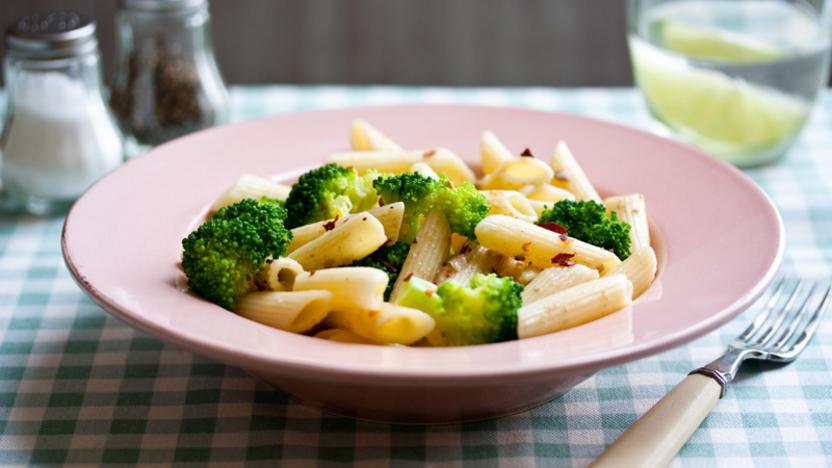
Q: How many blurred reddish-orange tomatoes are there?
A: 0